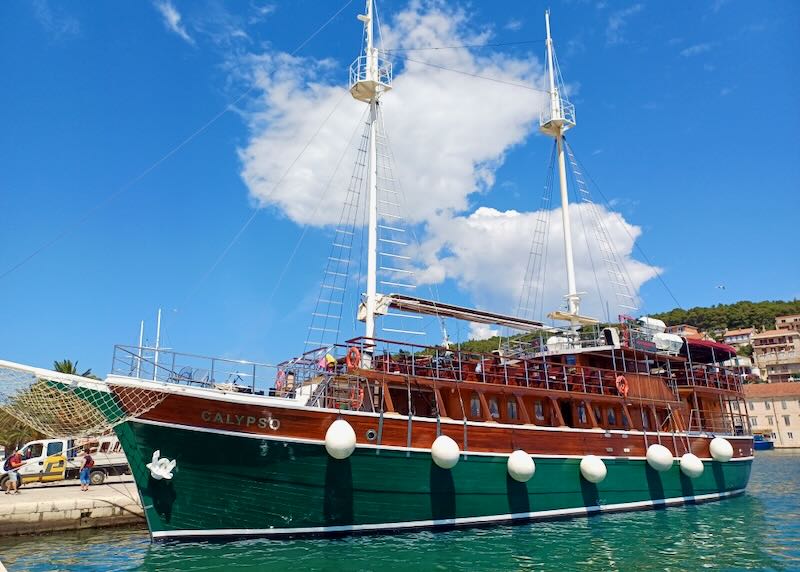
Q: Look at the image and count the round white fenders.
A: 7